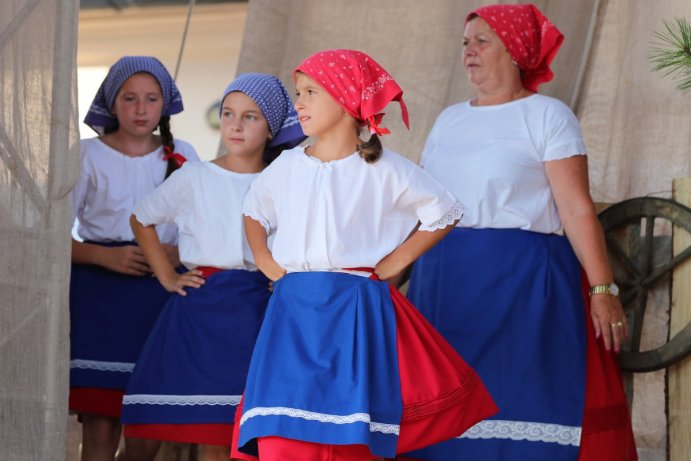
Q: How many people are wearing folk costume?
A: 4